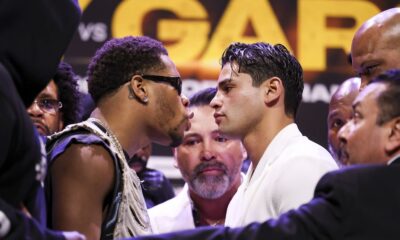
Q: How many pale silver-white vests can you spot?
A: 1